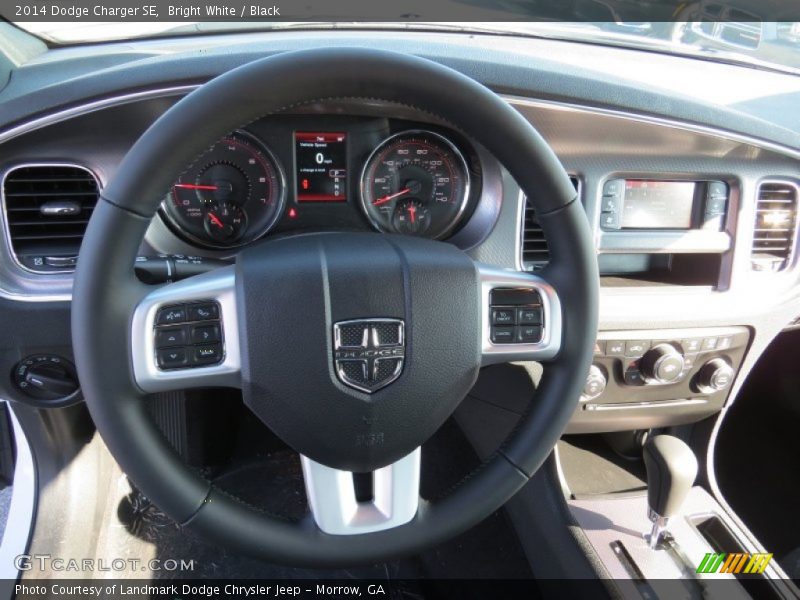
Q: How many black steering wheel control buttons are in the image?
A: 10